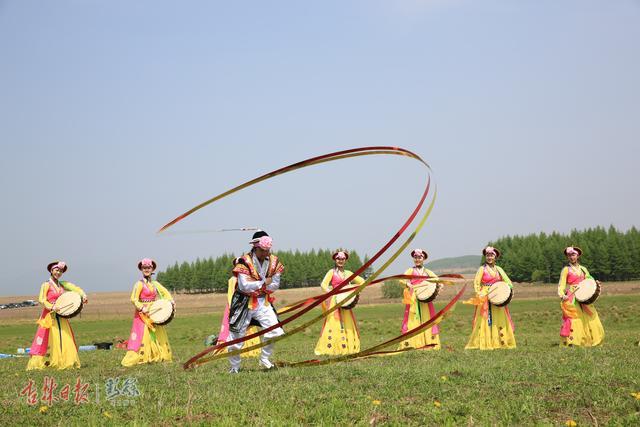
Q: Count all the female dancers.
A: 7